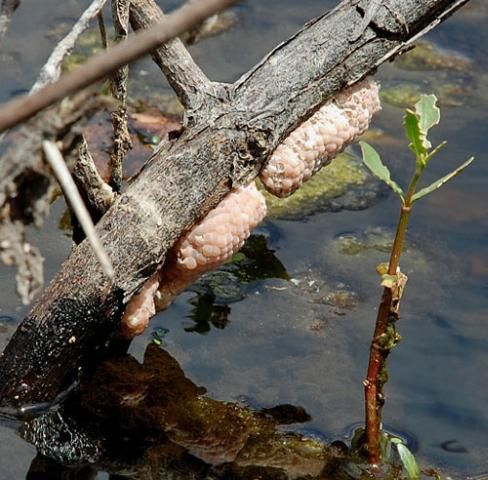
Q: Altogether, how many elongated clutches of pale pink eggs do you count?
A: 2